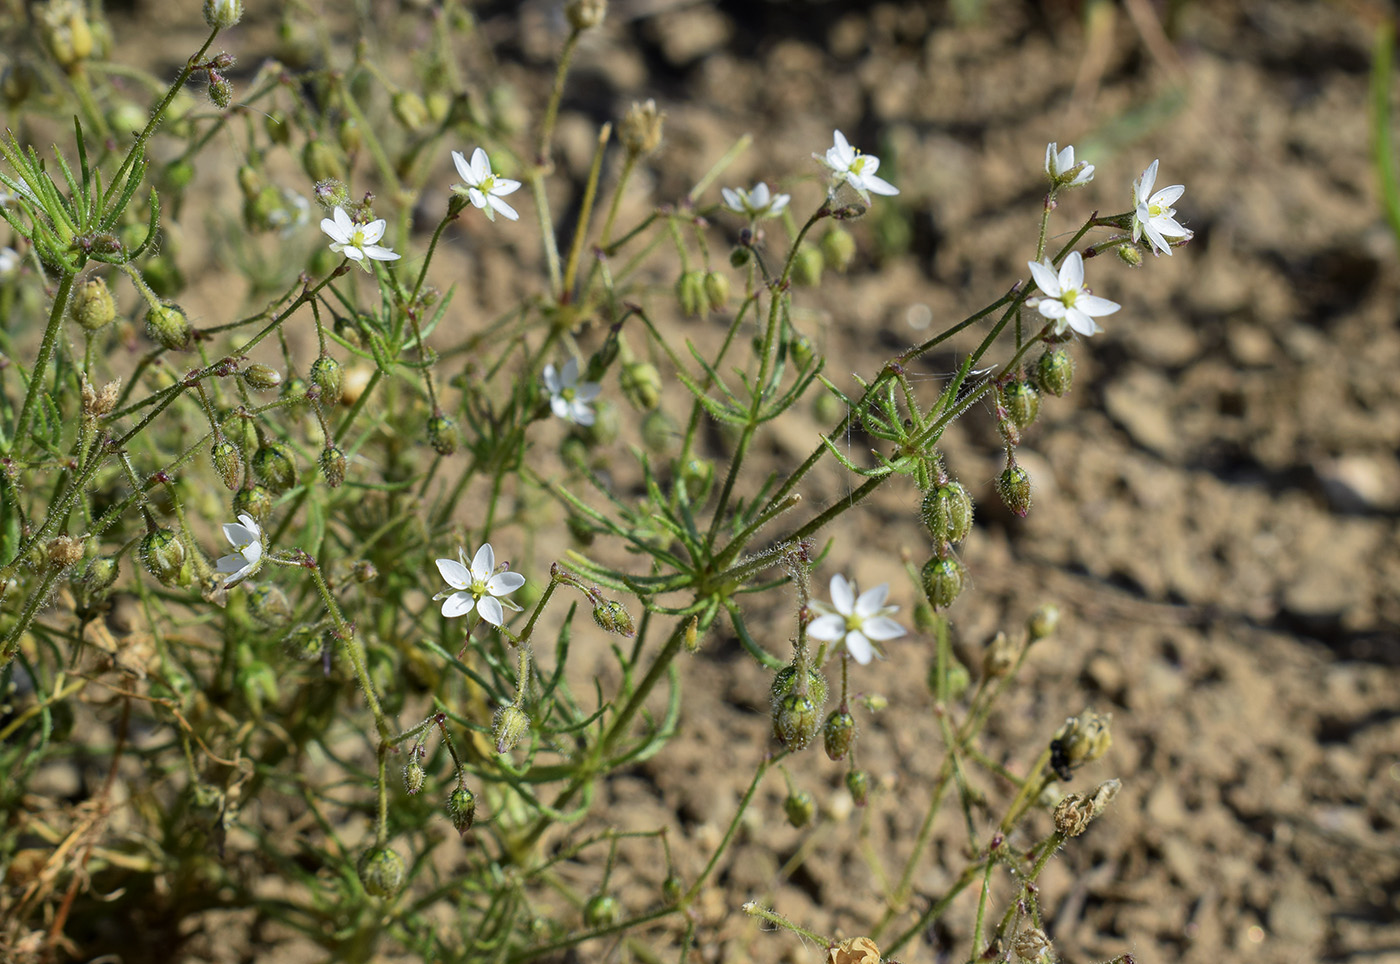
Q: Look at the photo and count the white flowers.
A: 11